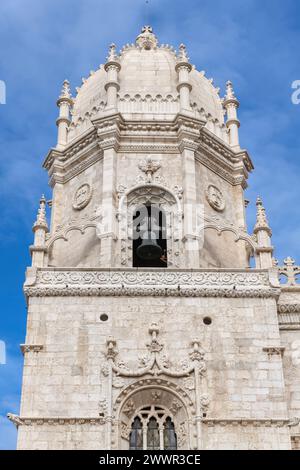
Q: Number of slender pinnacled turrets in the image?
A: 6